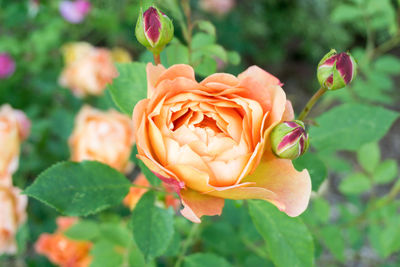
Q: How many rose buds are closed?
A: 3